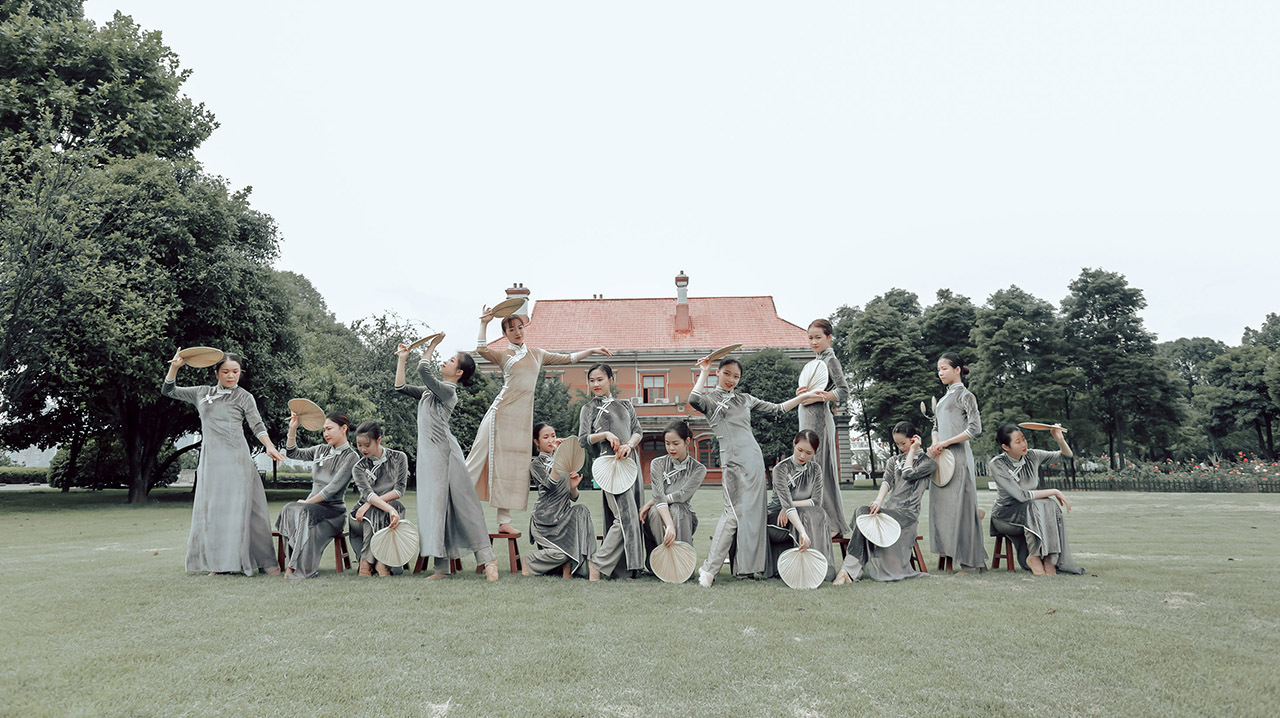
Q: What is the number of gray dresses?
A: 13